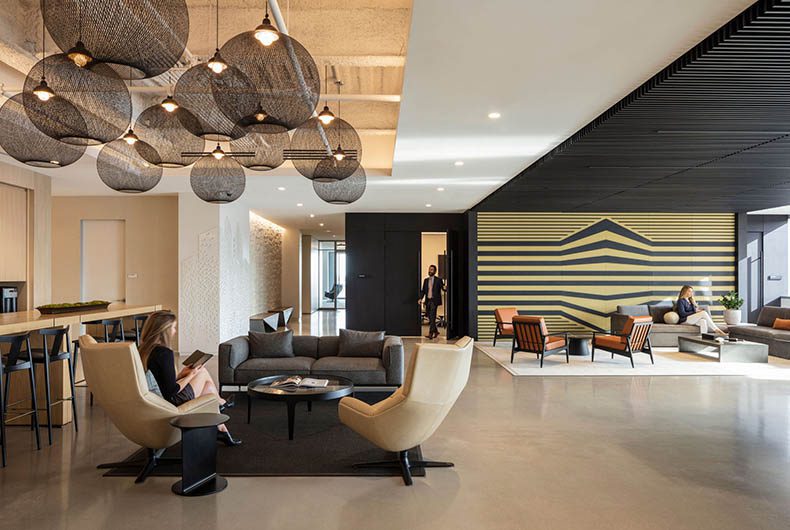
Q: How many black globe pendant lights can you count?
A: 11